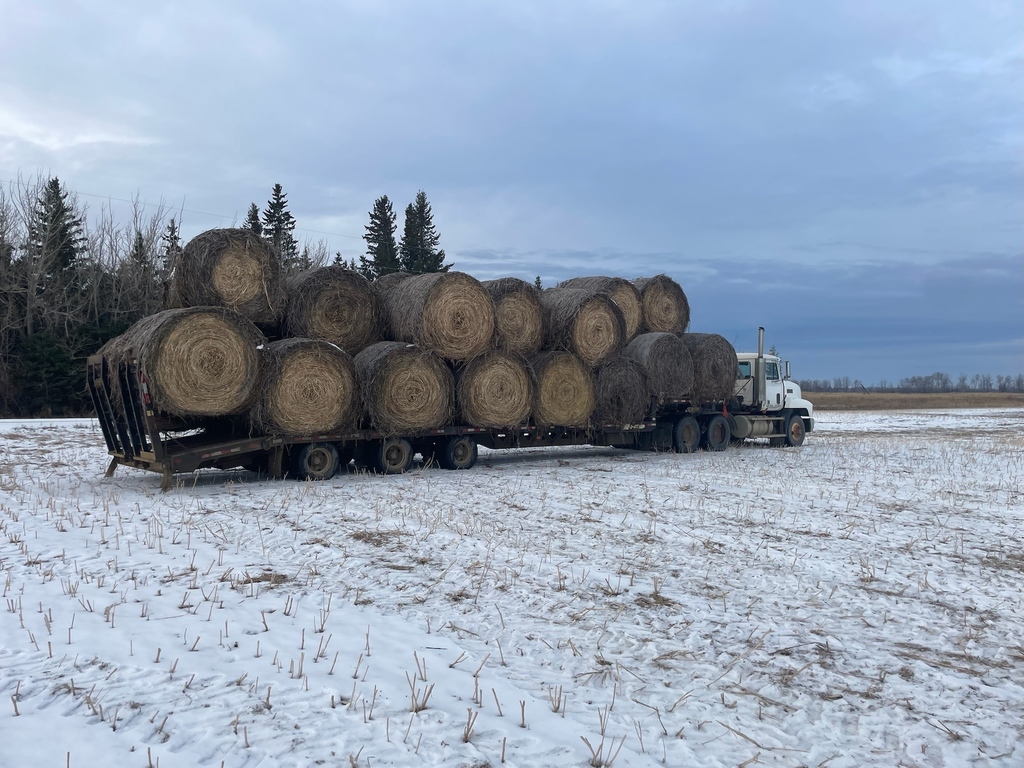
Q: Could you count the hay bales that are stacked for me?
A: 15